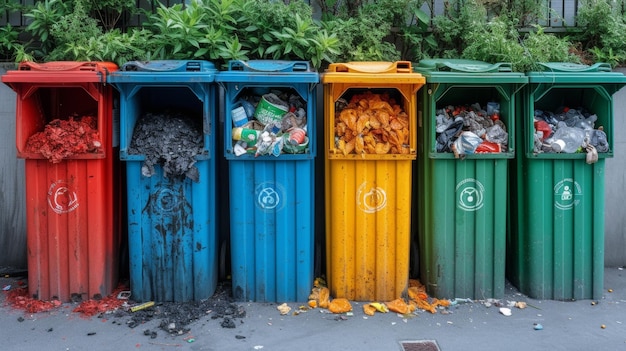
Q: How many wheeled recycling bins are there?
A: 6